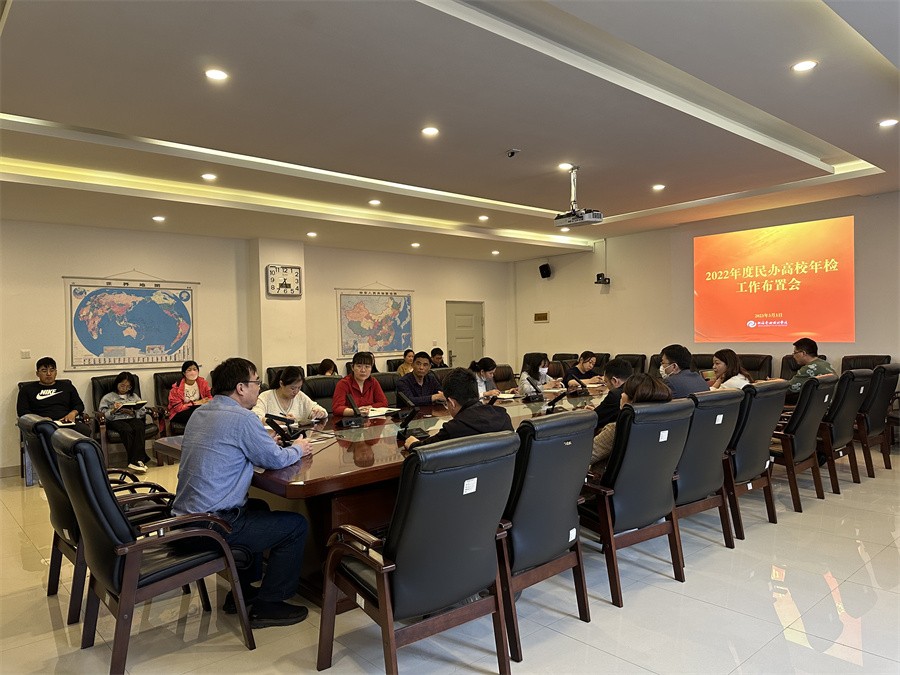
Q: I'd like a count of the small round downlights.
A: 14